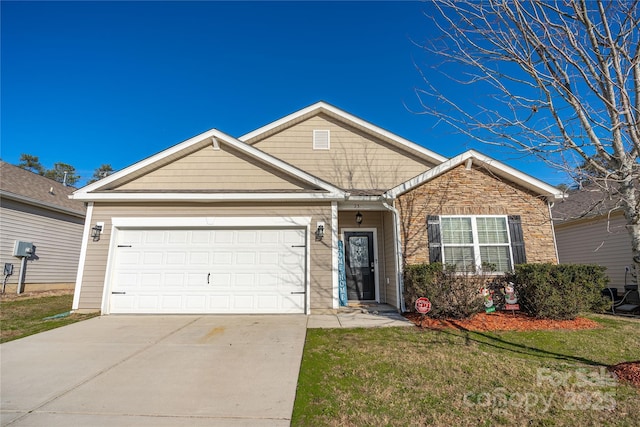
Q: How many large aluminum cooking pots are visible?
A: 0